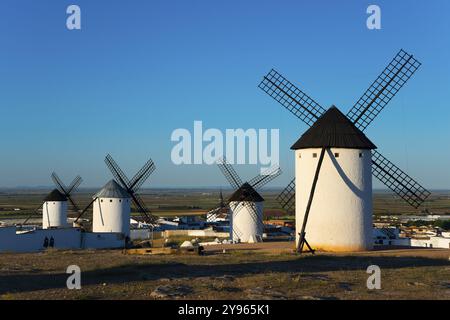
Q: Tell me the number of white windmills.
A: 4